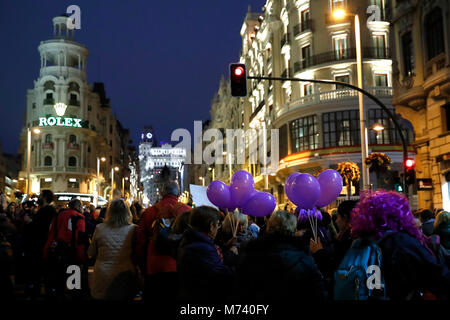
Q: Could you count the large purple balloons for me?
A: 6